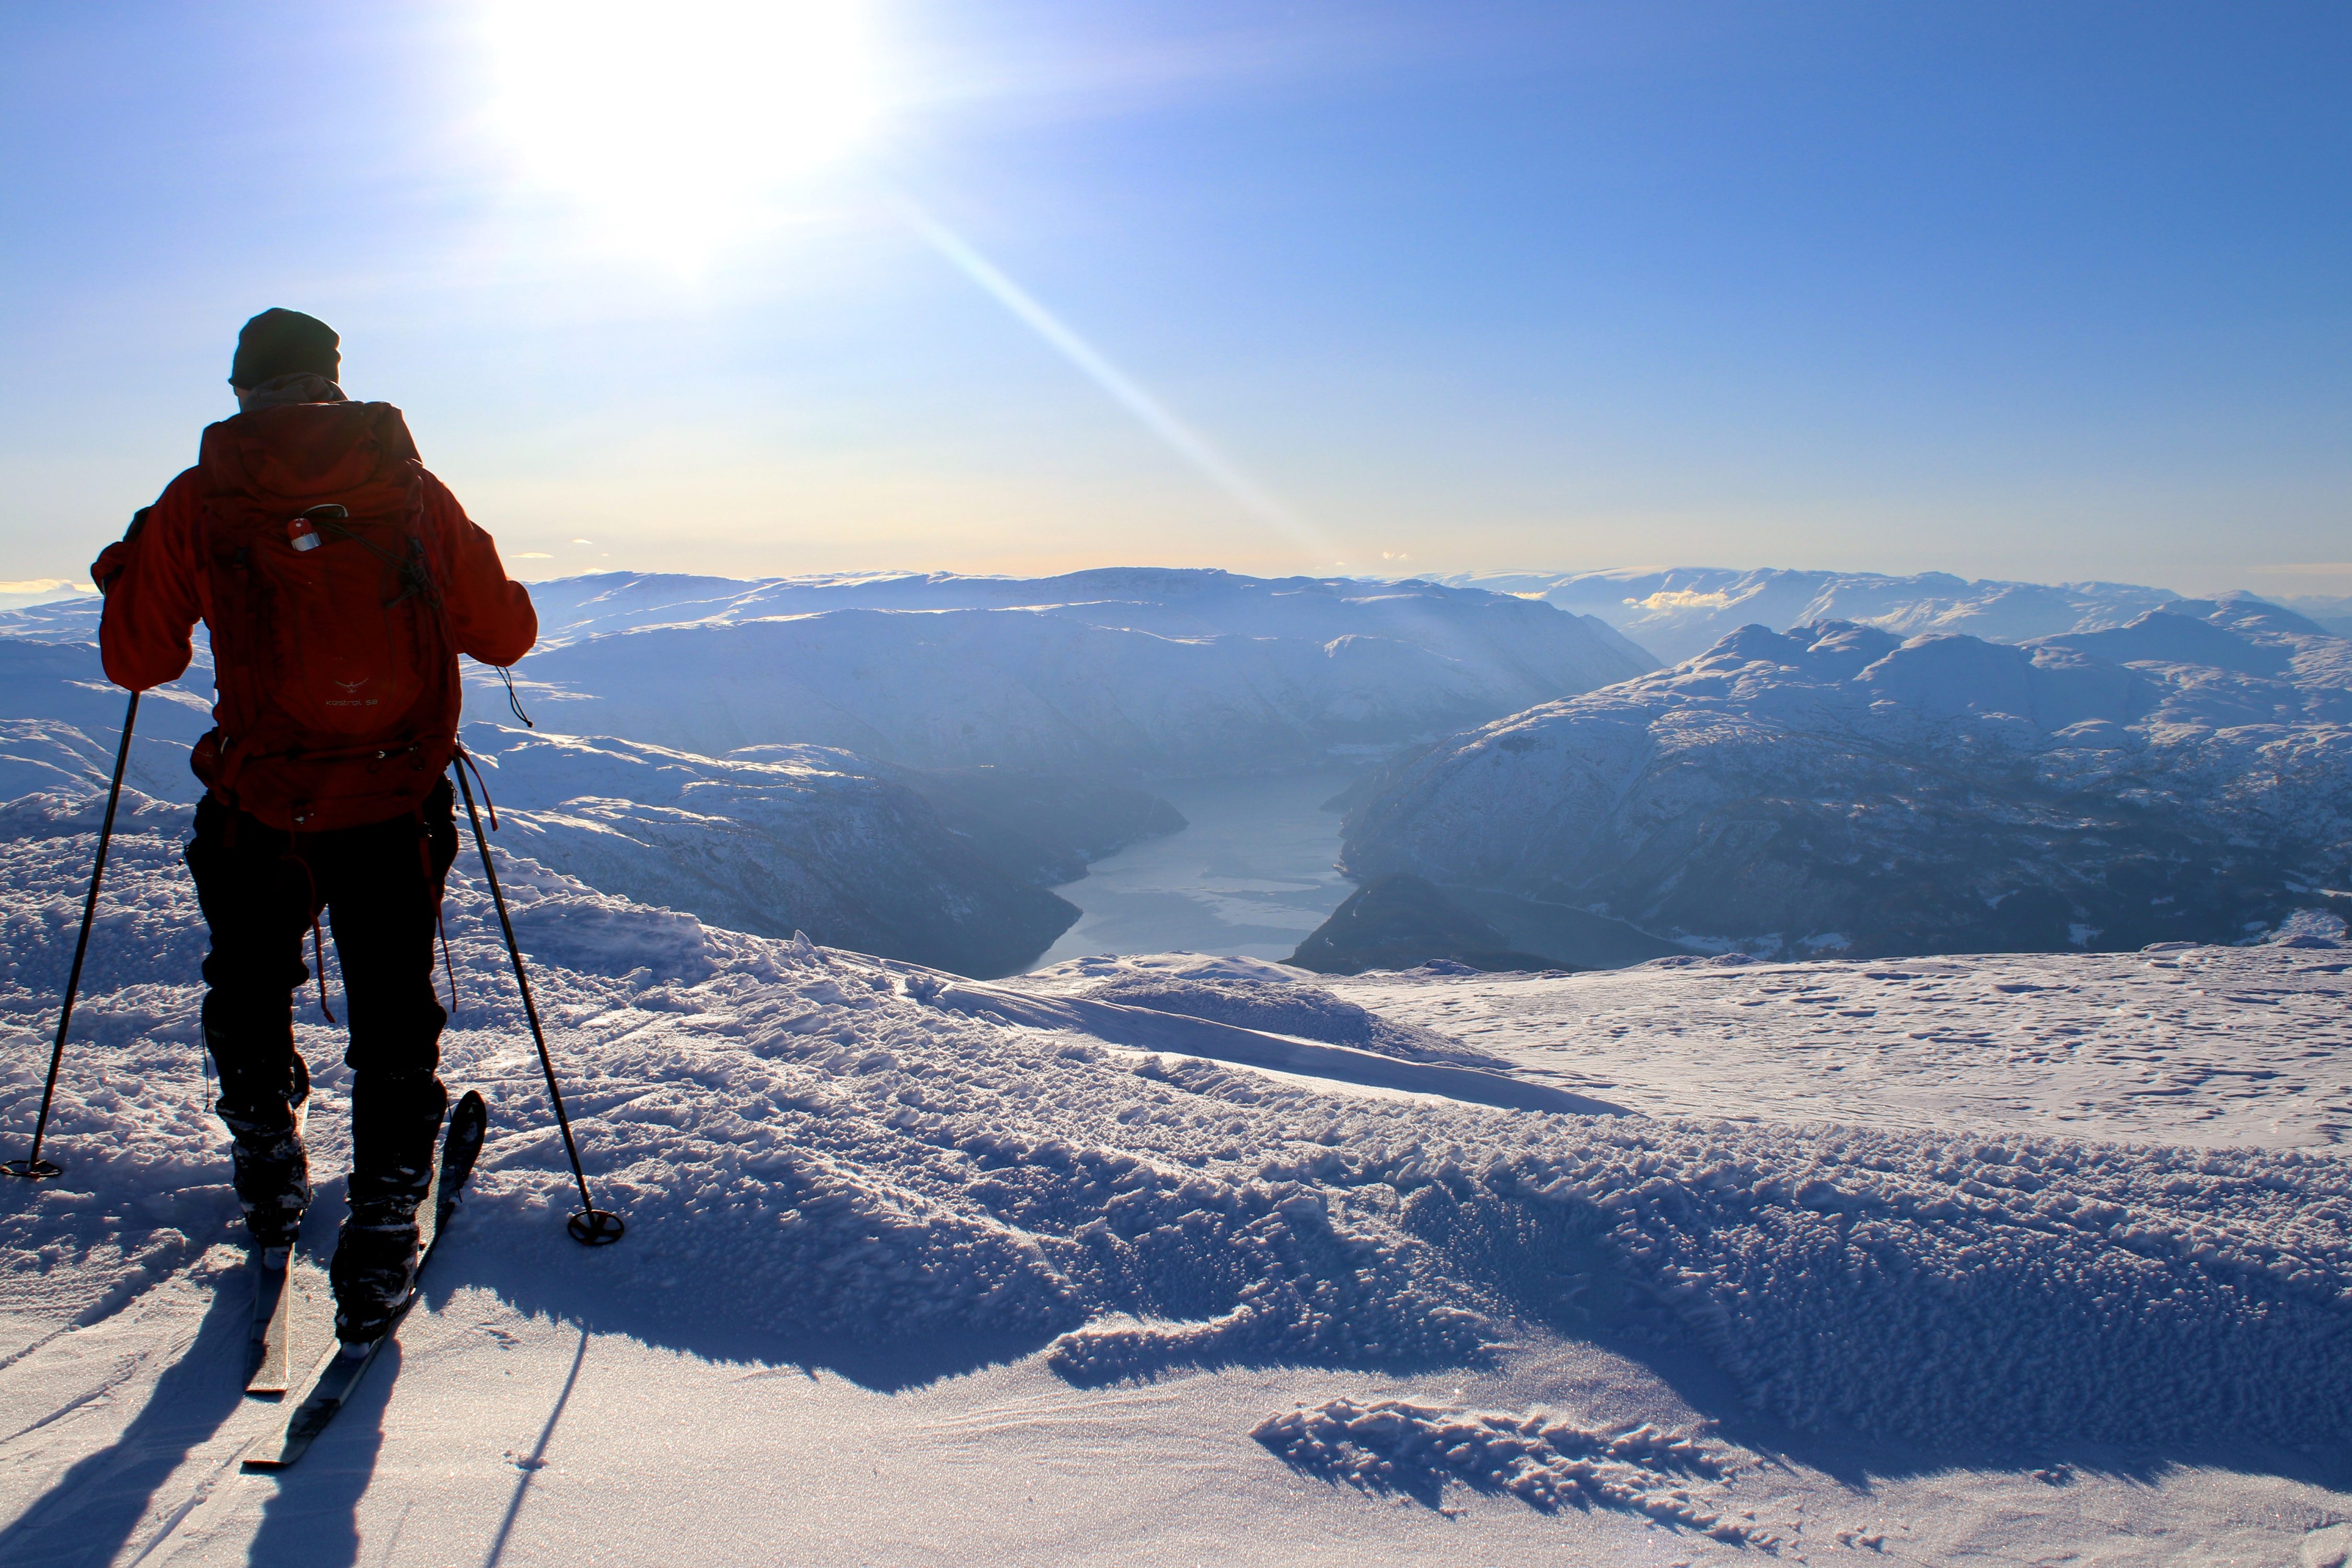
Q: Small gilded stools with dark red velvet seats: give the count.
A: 0